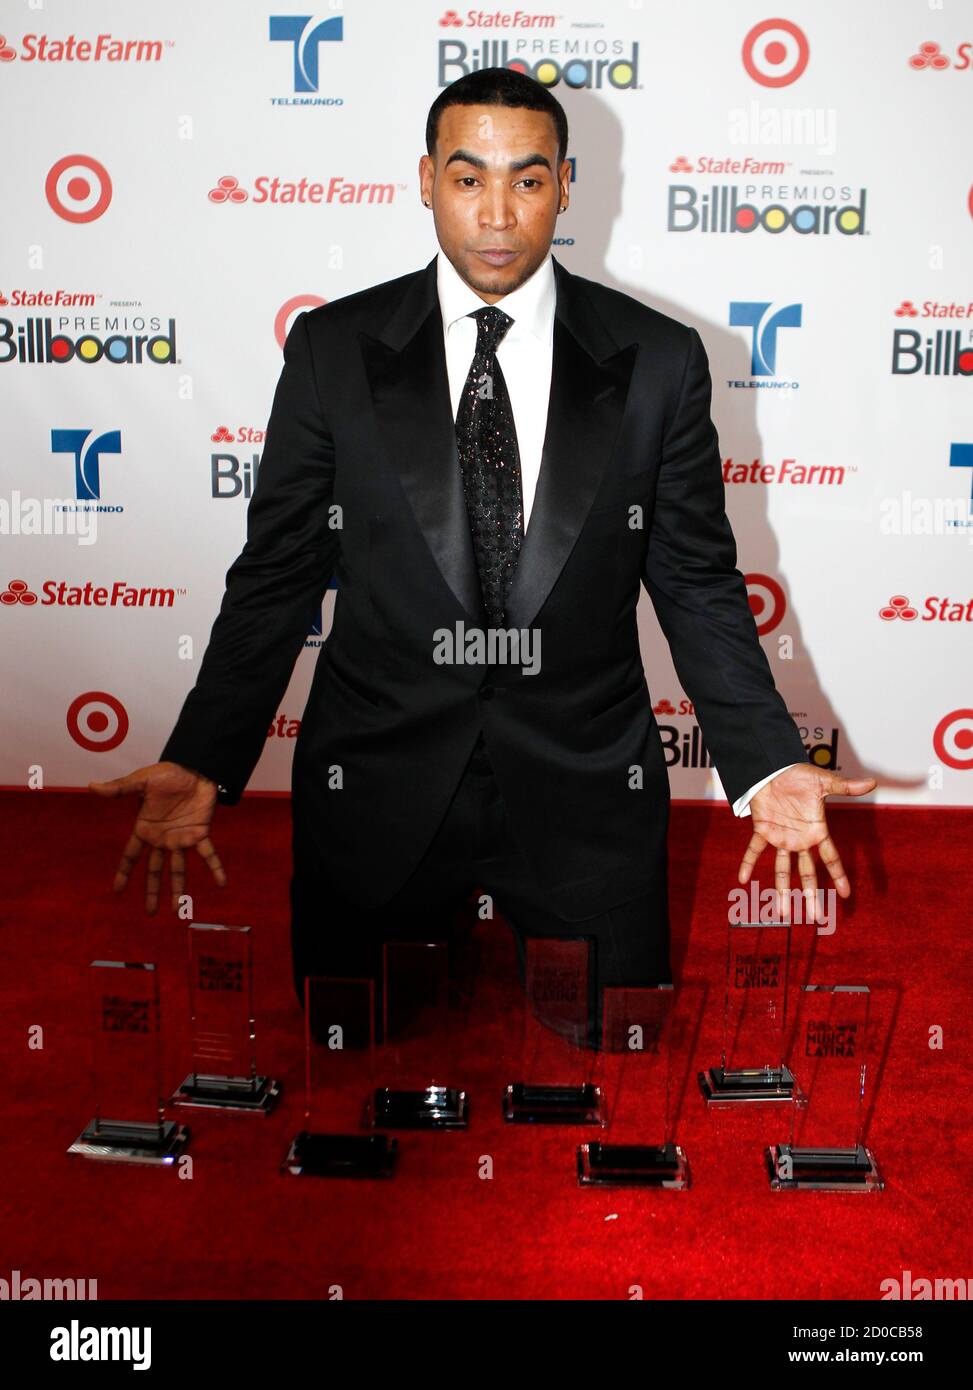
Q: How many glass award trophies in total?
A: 8